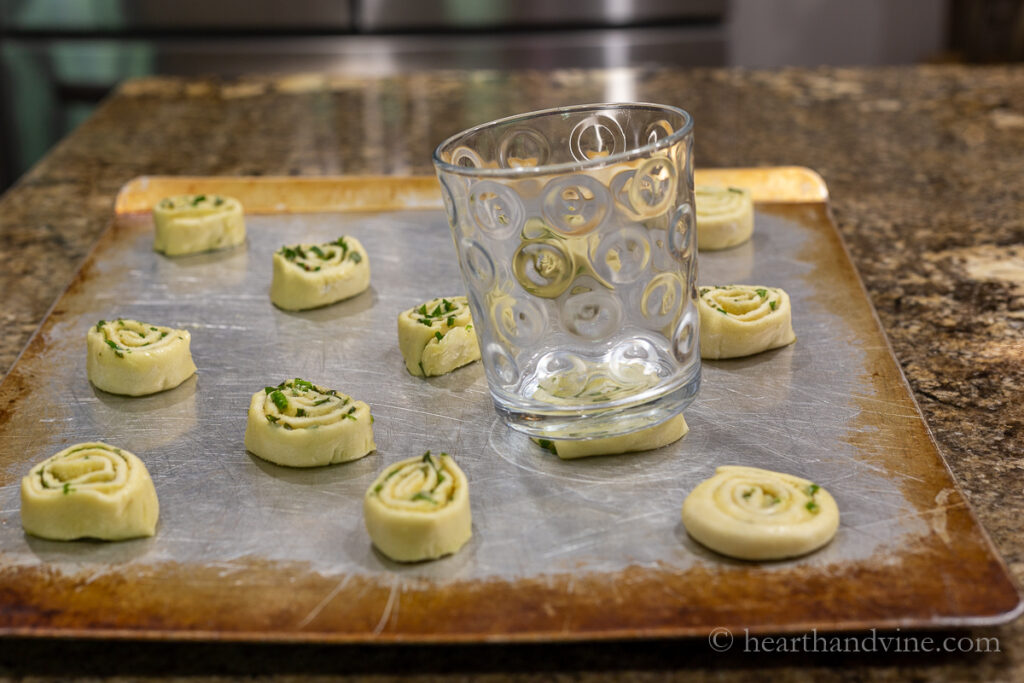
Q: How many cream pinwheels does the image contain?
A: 11